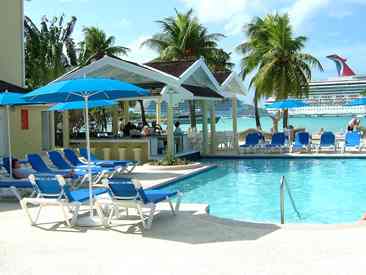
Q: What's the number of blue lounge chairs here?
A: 12